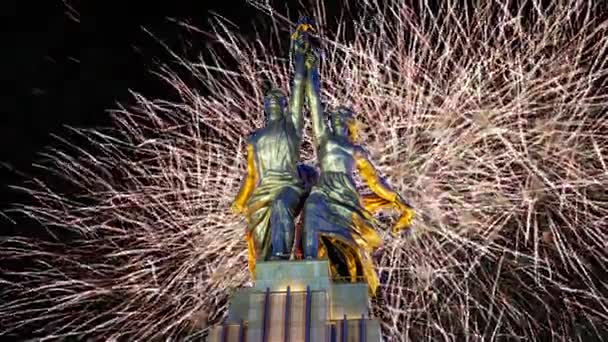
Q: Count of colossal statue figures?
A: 2